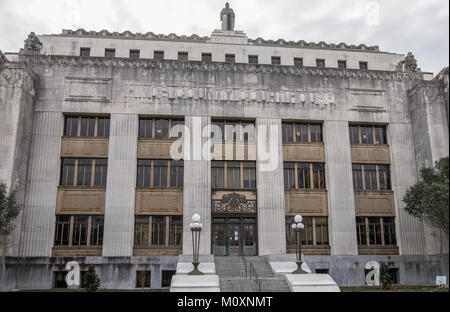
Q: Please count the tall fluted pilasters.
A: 6